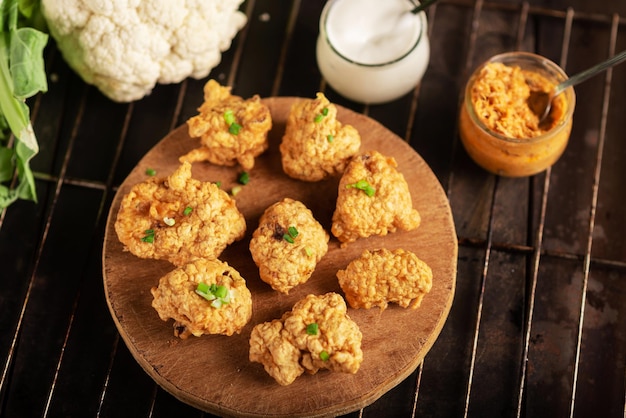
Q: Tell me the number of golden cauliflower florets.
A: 8